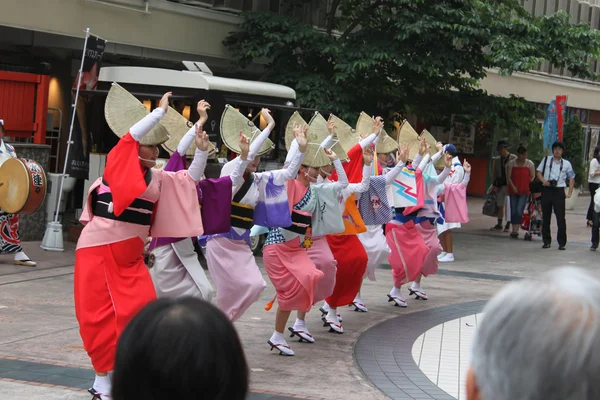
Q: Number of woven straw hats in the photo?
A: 9